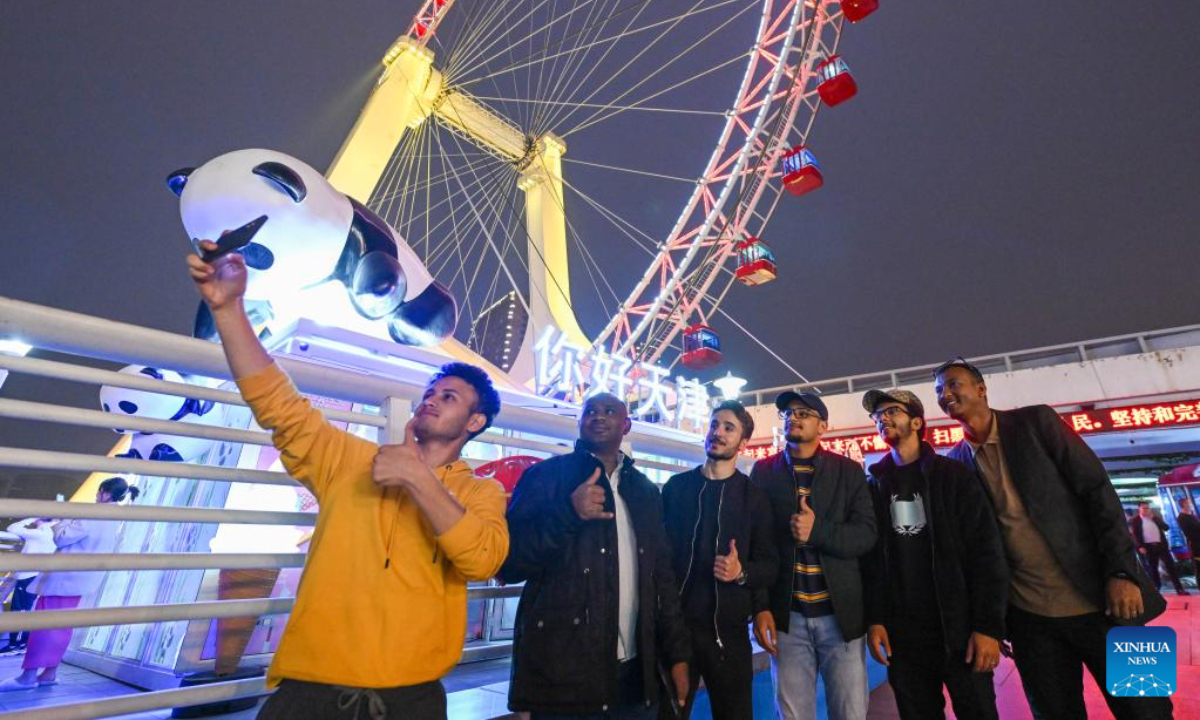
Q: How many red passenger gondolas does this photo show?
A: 5